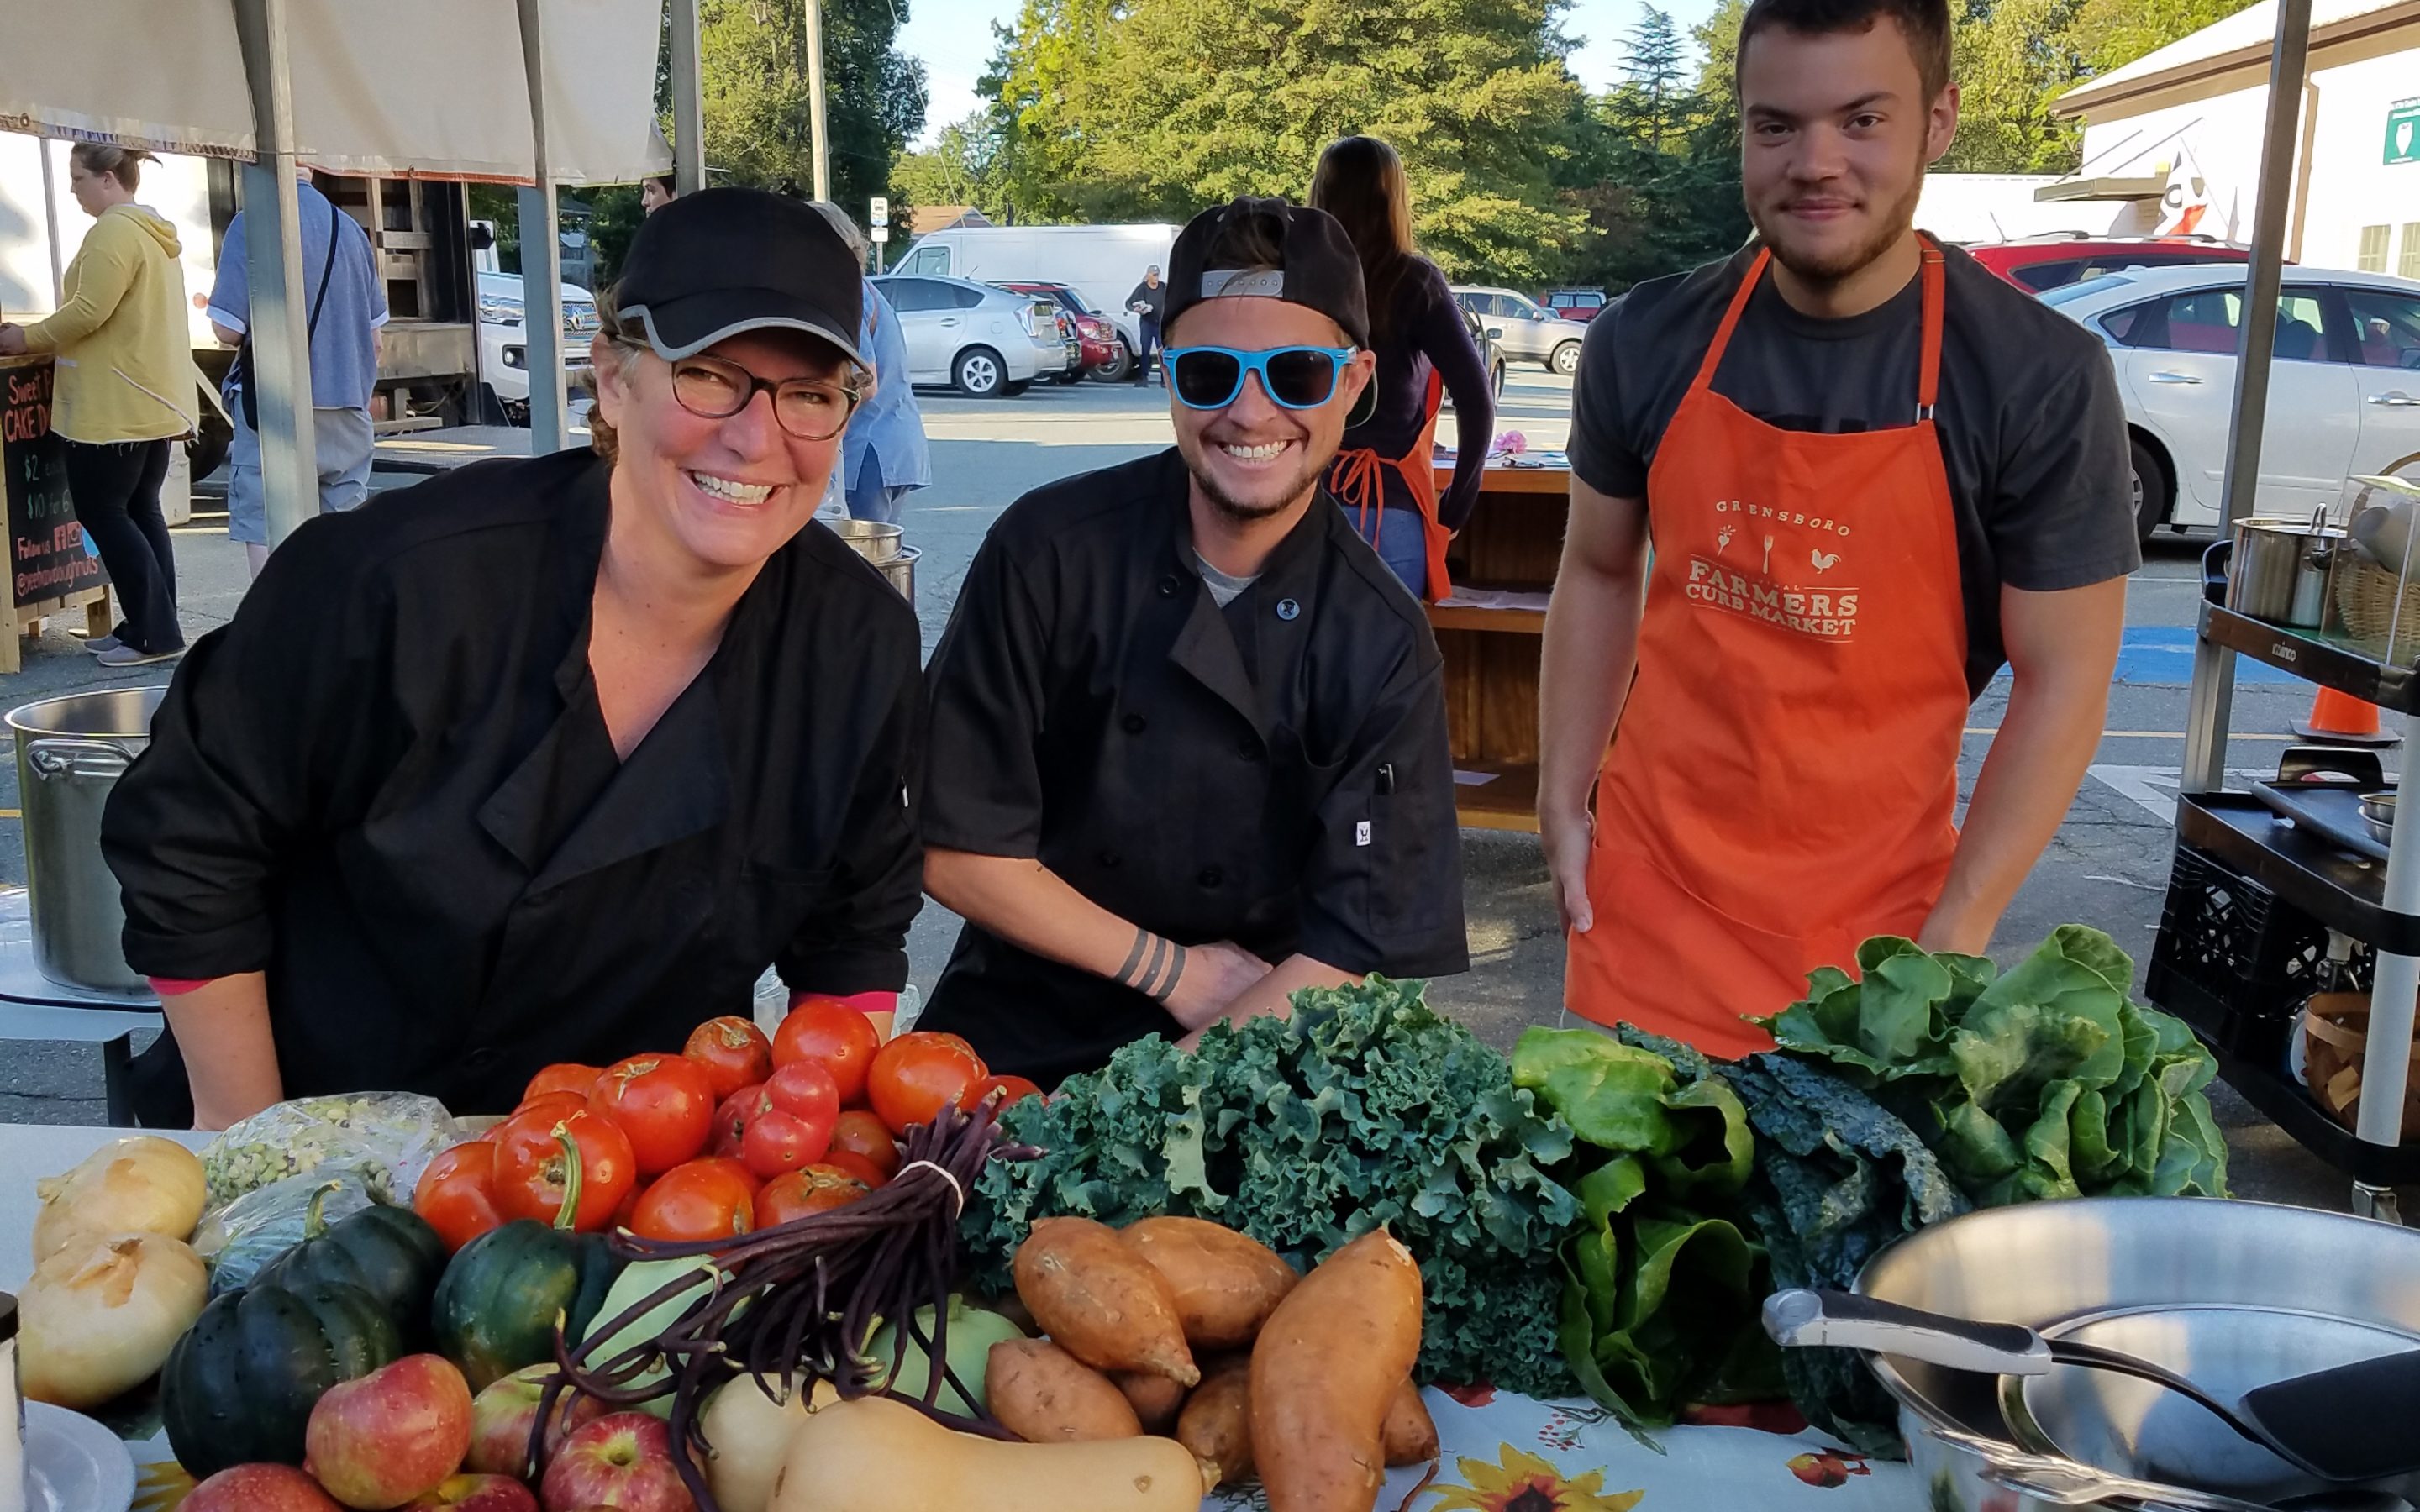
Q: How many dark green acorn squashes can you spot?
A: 3